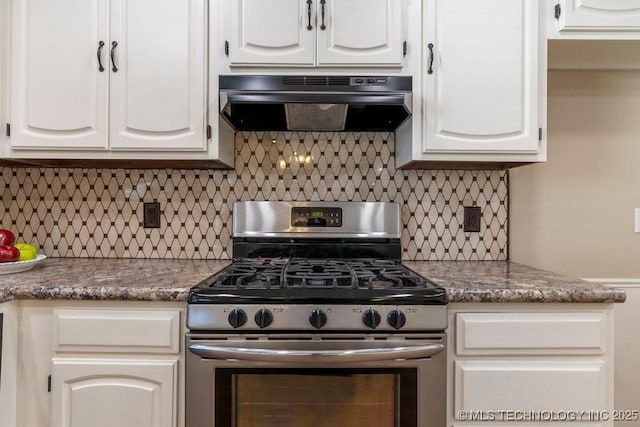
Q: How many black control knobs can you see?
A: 5